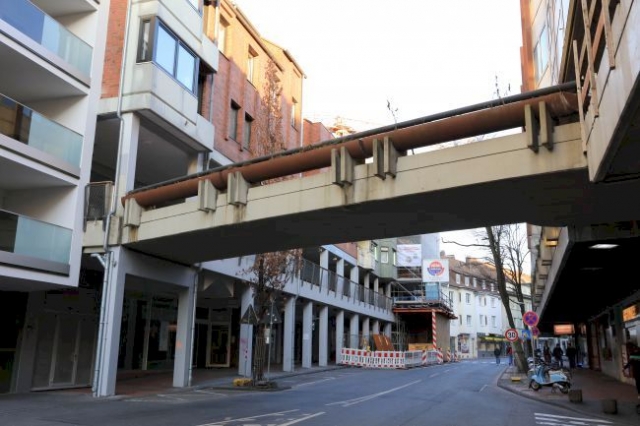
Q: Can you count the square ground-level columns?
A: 11